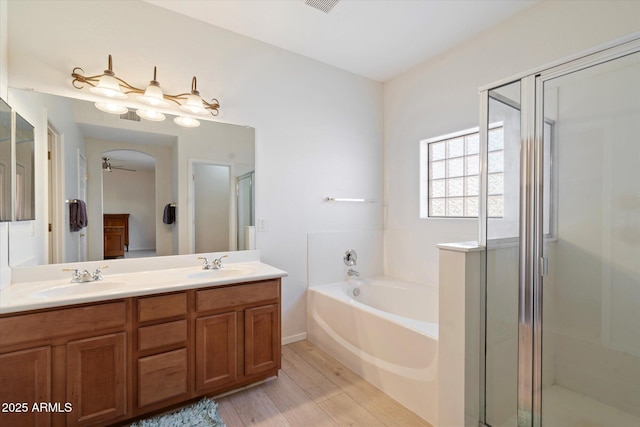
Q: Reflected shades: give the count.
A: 3